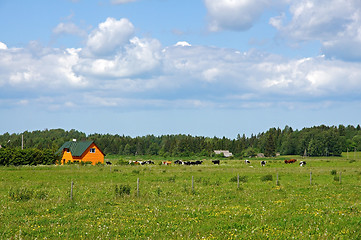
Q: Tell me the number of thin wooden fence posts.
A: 7